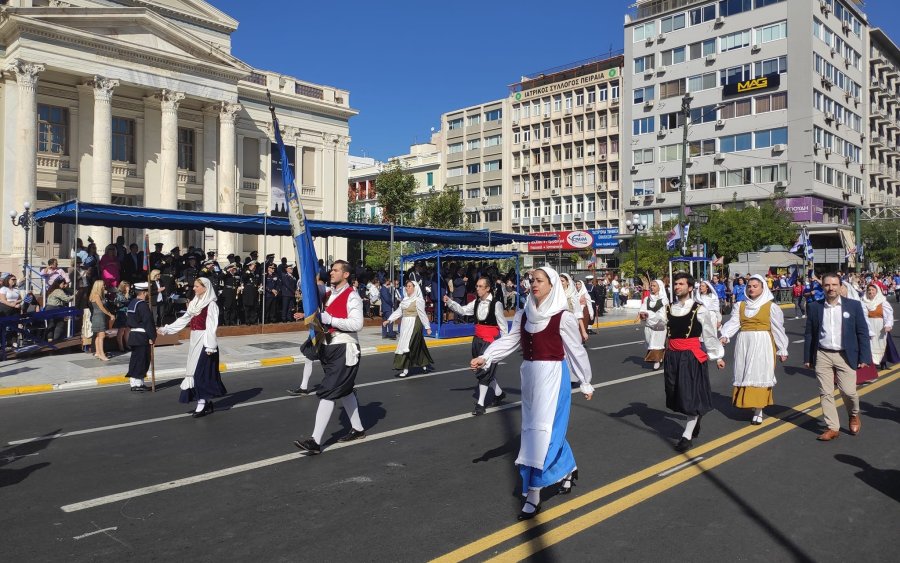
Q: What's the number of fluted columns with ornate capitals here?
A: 4